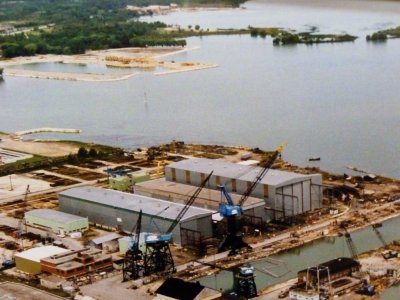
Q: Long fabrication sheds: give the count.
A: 3